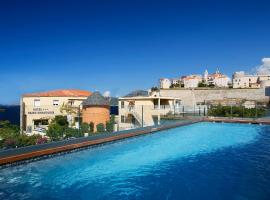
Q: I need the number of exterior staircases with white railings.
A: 1